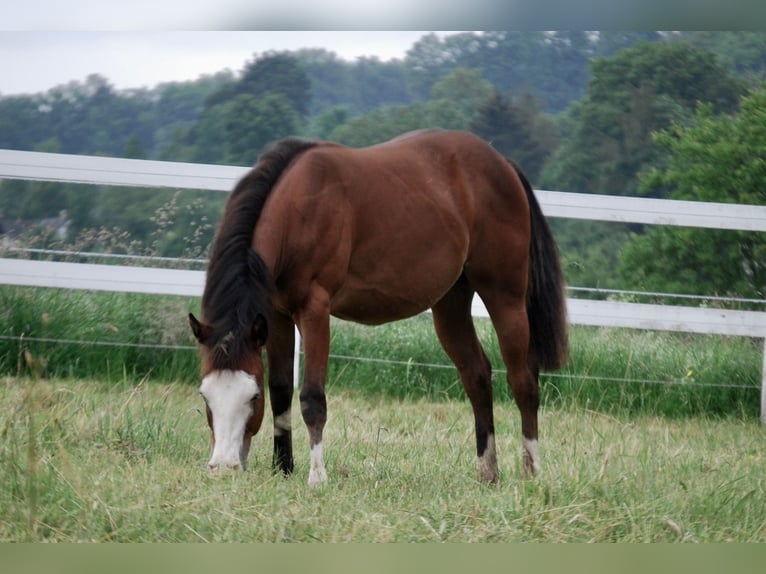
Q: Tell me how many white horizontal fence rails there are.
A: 2